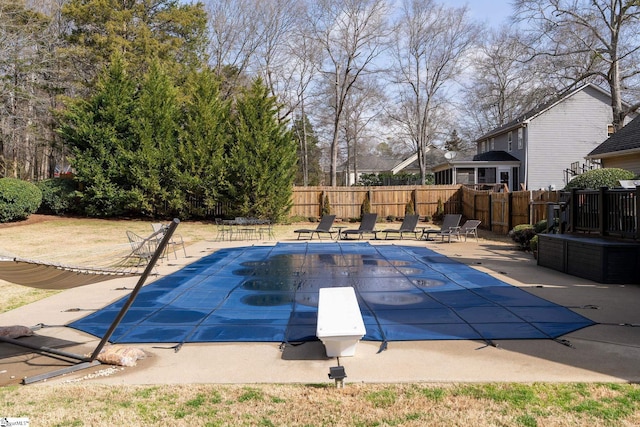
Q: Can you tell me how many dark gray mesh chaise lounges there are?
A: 4